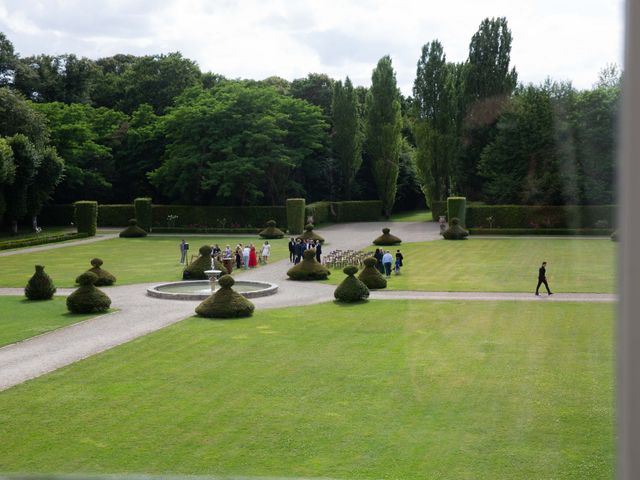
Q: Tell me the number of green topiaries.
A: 13